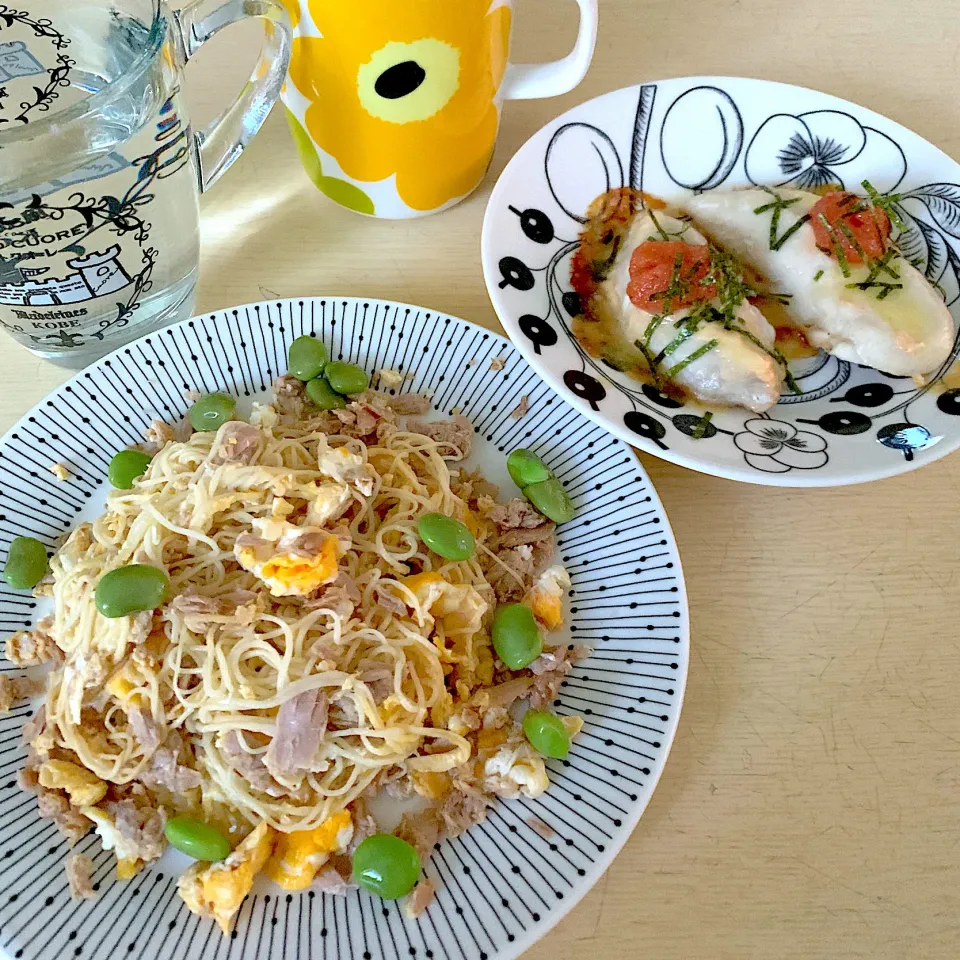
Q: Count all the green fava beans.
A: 14